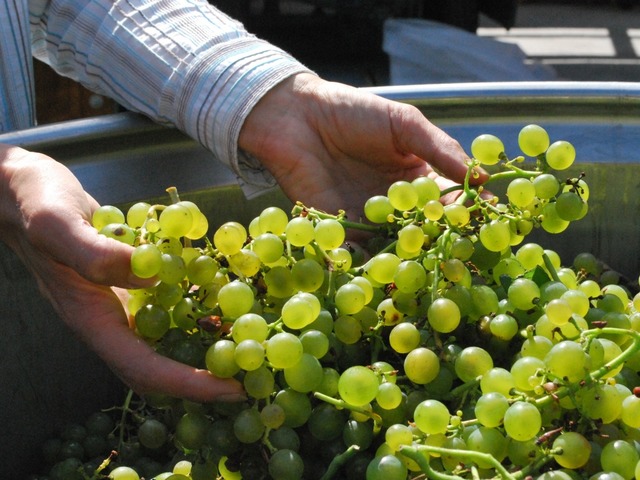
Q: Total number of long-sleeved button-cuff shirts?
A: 1